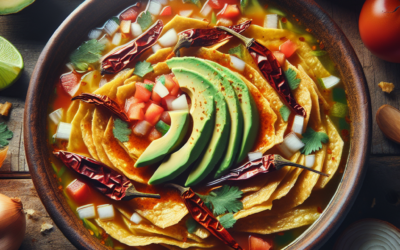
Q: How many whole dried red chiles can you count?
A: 7